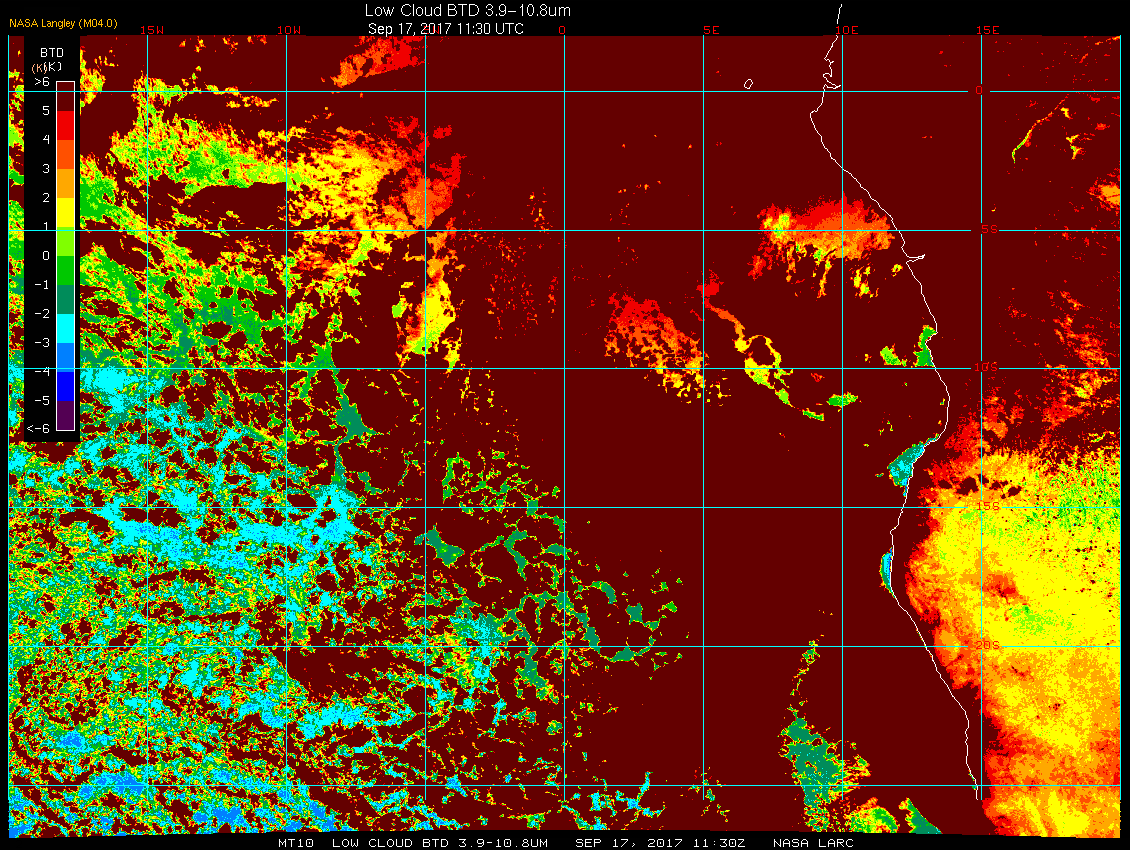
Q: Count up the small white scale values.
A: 13